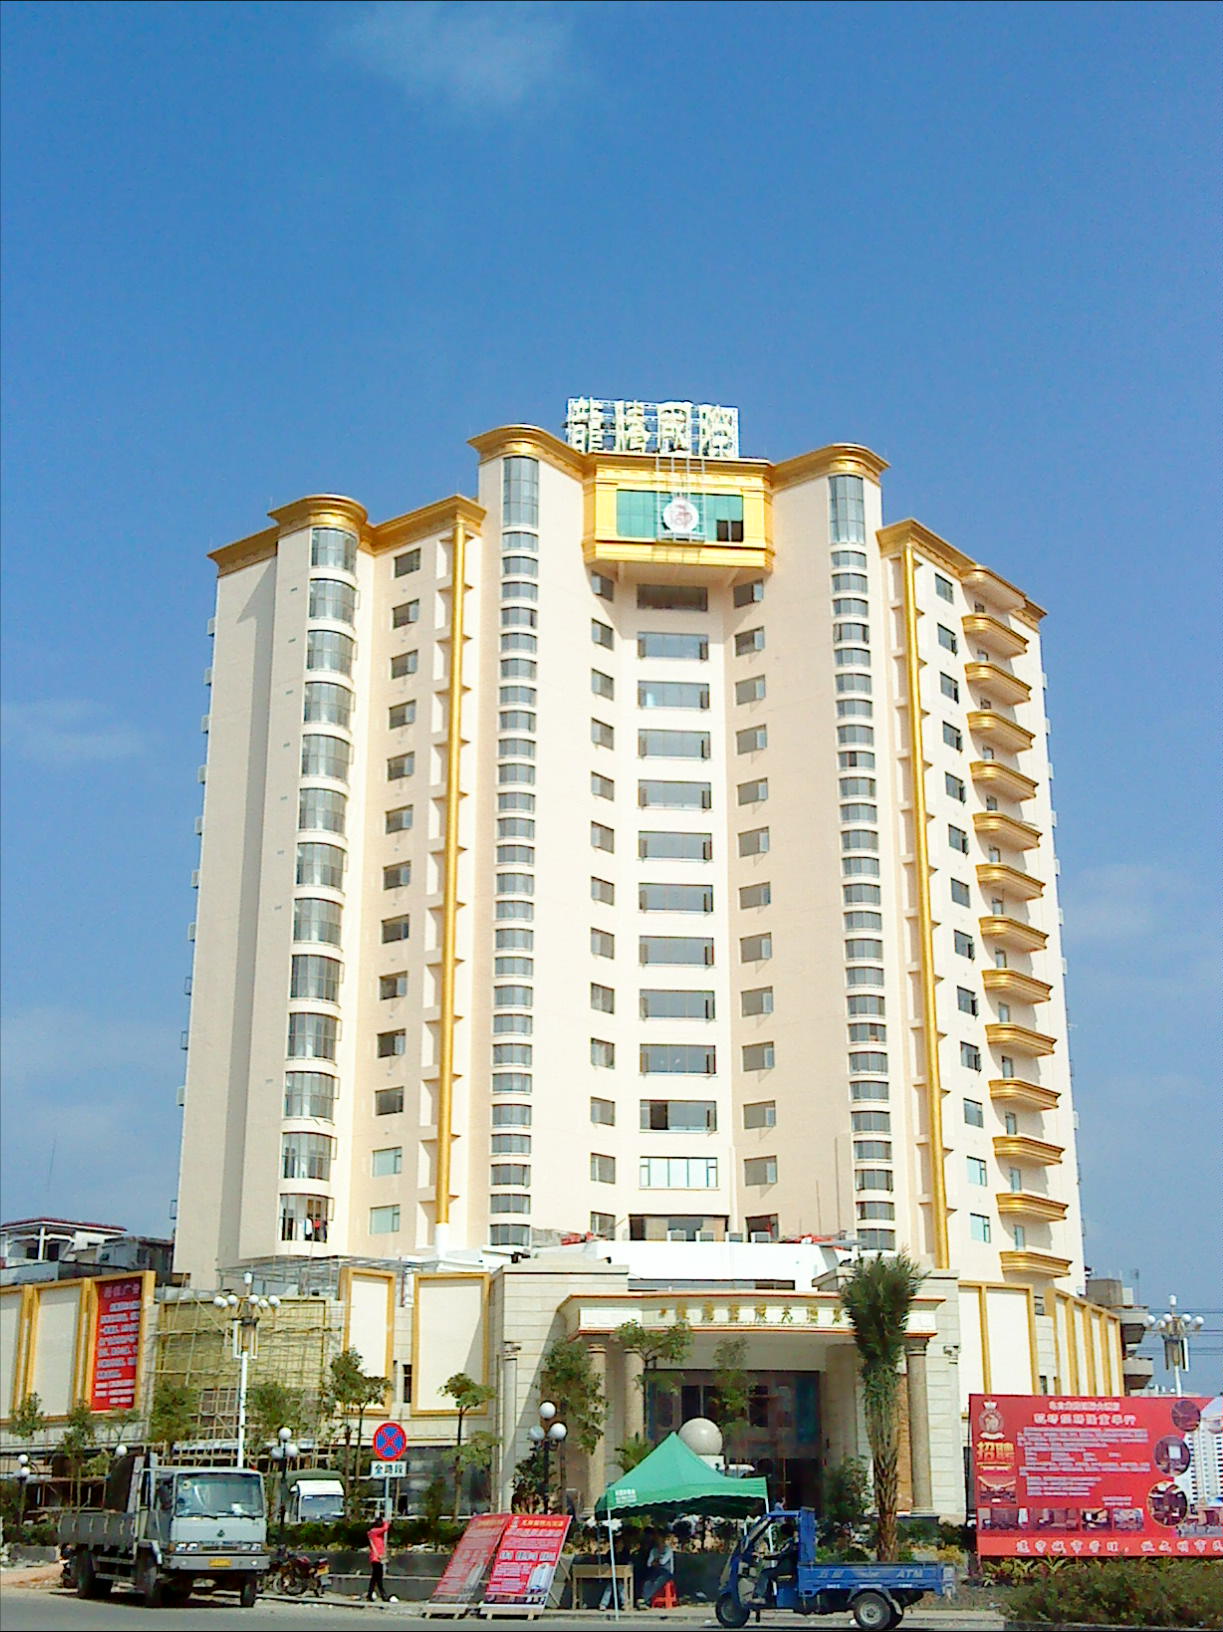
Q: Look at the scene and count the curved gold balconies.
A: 13